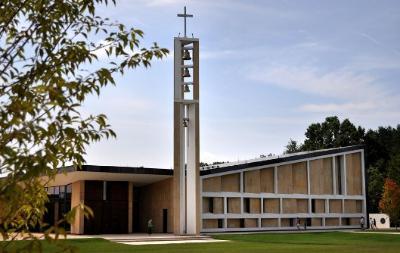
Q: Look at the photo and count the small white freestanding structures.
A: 1